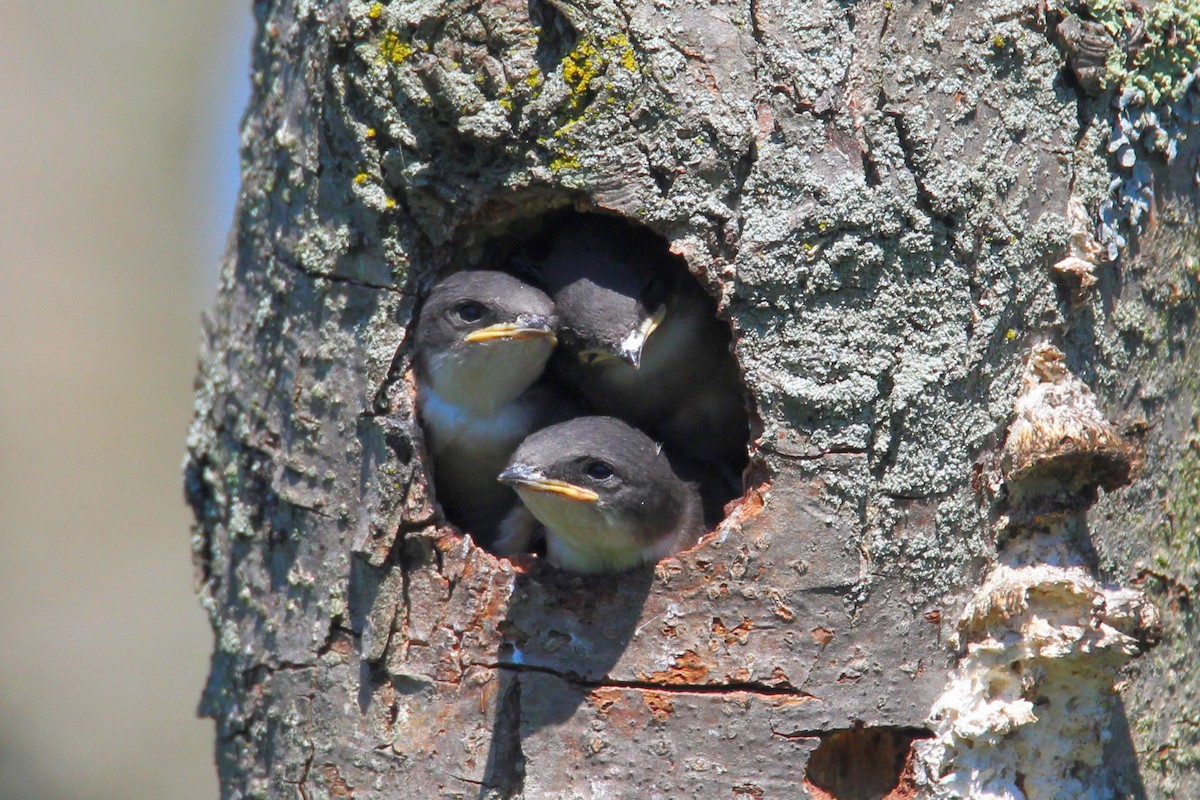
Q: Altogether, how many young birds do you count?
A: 3